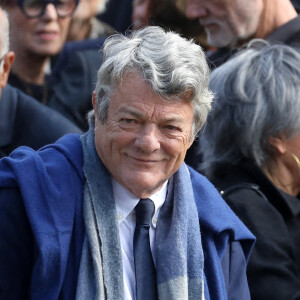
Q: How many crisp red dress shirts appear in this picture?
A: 0